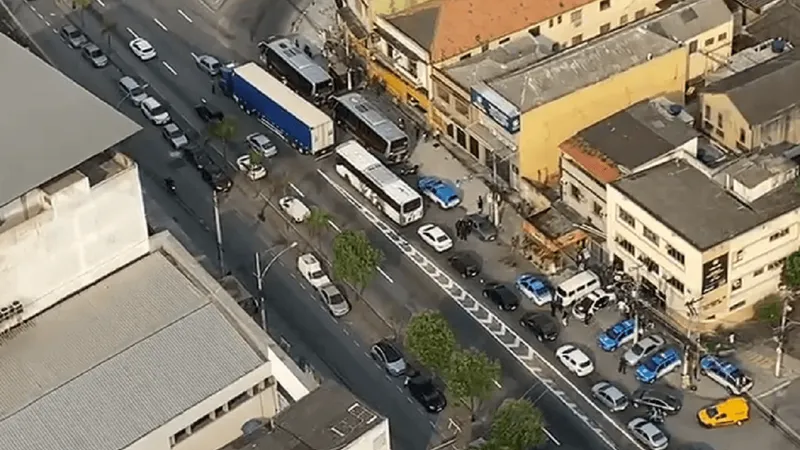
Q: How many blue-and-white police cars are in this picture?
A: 5